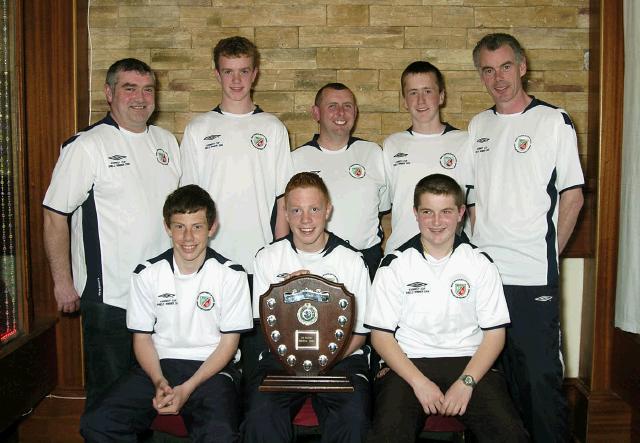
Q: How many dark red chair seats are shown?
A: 3